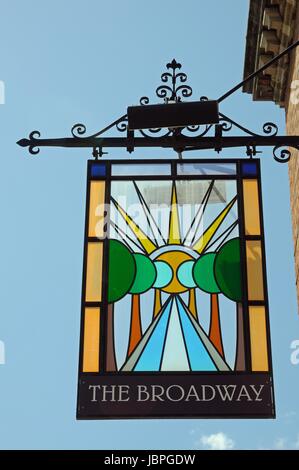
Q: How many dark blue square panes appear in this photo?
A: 2